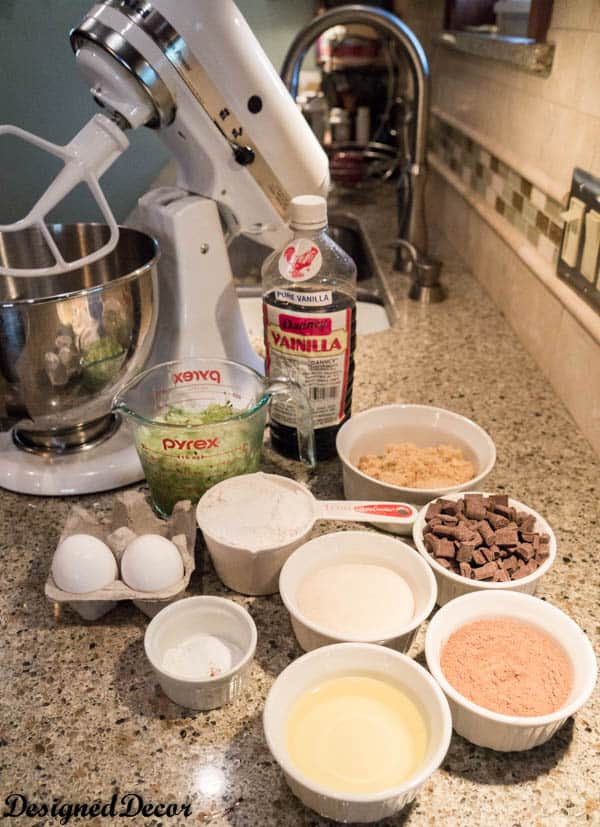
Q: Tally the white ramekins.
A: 6